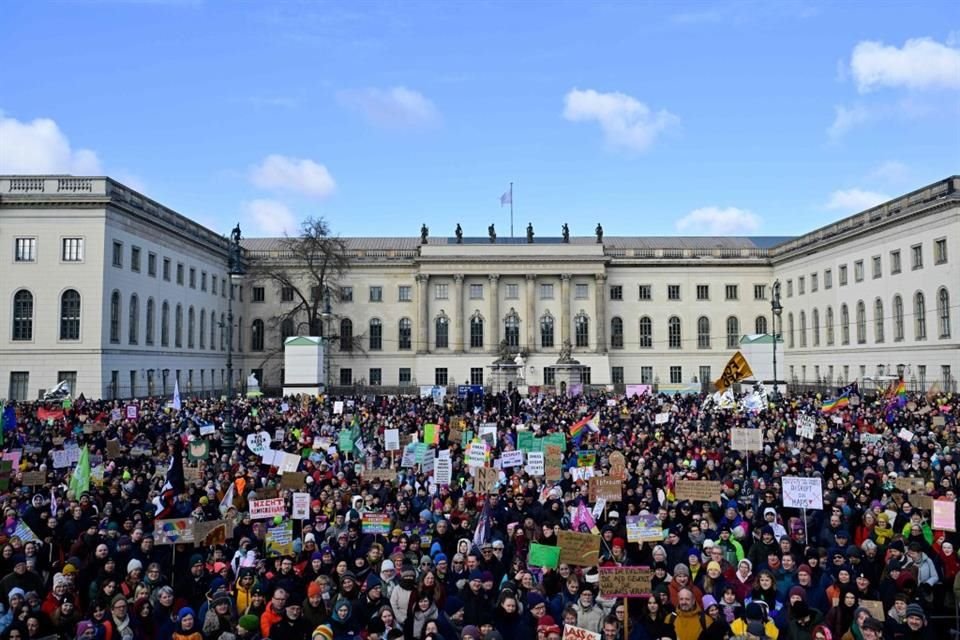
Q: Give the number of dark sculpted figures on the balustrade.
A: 6